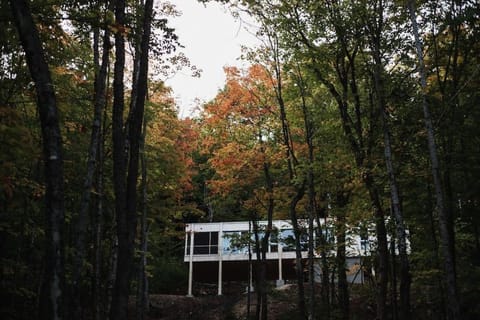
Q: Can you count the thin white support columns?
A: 4